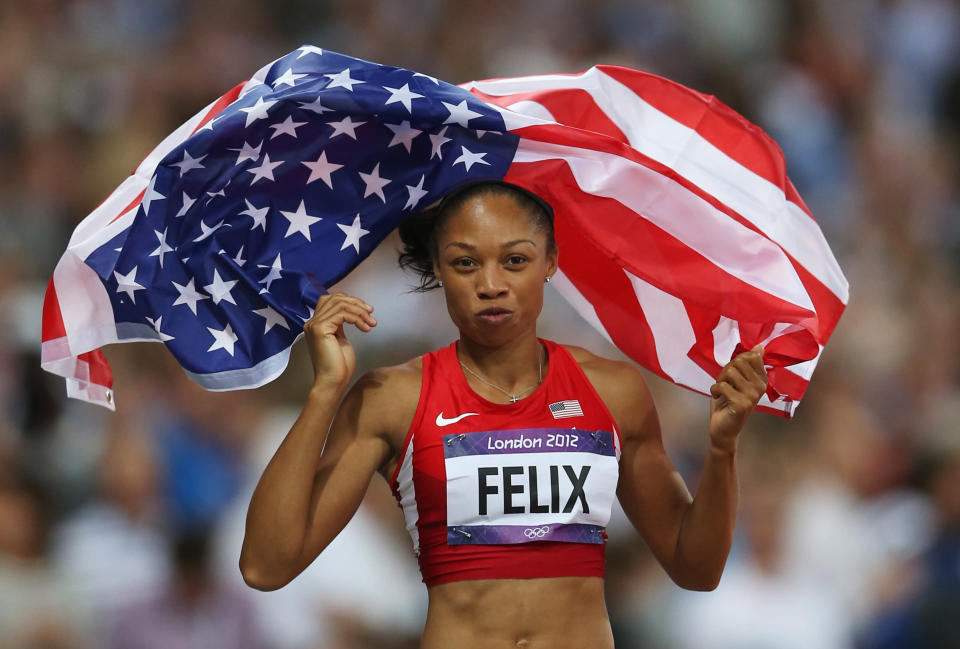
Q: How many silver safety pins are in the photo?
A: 4